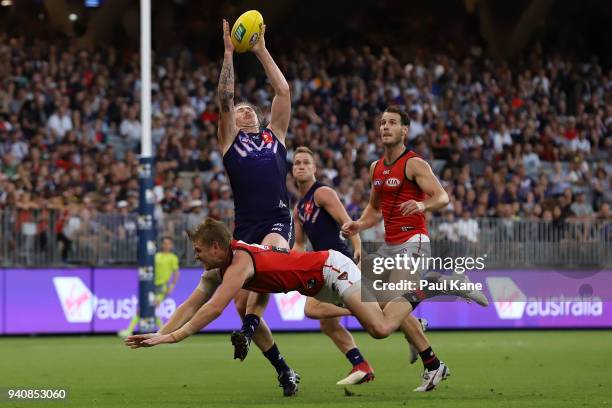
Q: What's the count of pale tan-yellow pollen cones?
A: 0